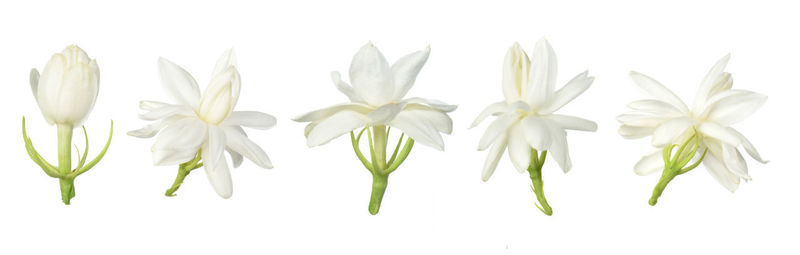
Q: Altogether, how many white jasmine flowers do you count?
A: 5